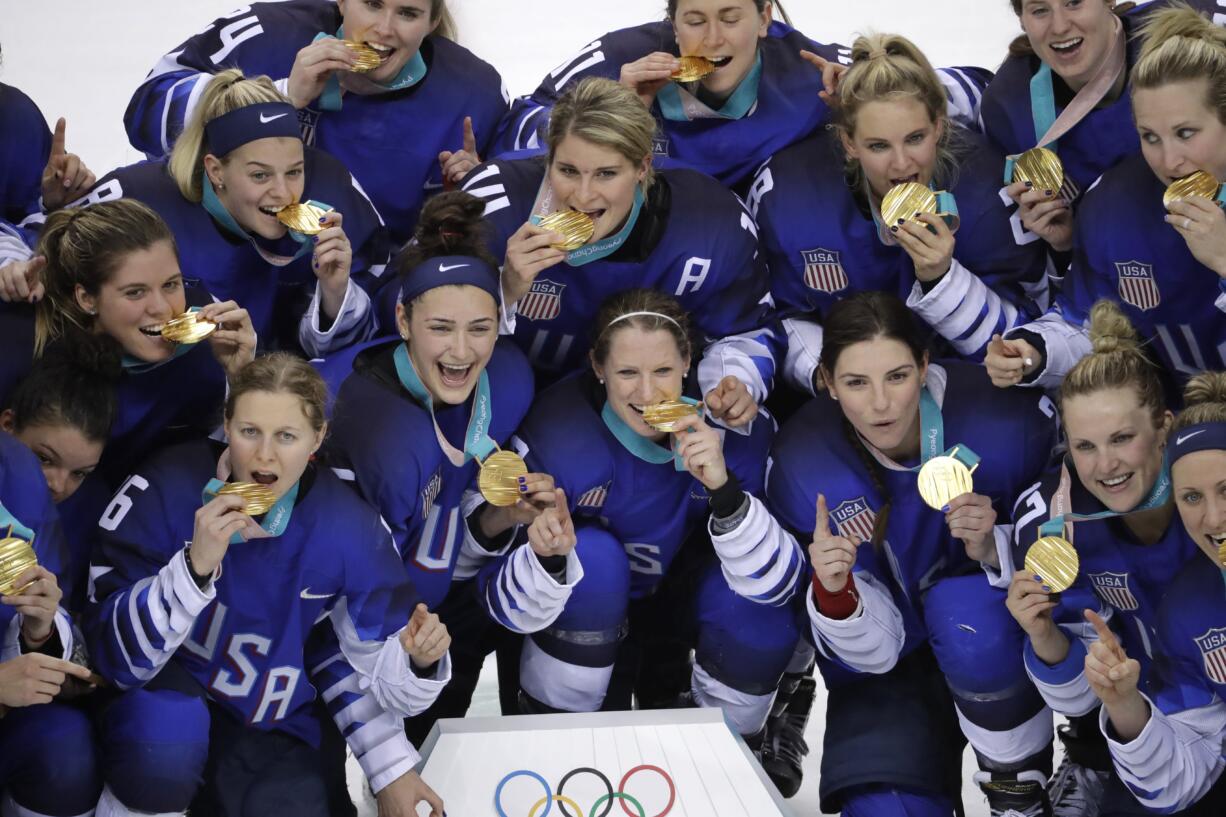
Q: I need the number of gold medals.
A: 15